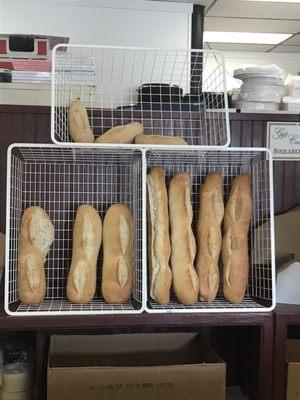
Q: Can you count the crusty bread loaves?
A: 10